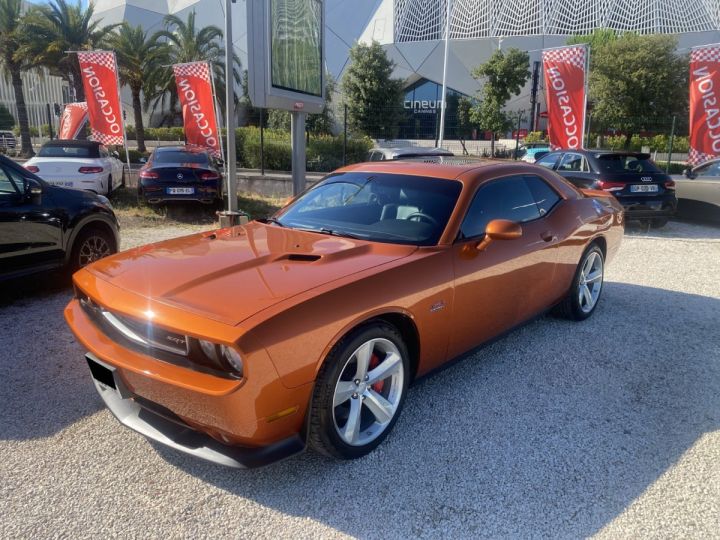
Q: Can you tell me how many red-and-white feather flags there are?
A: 5